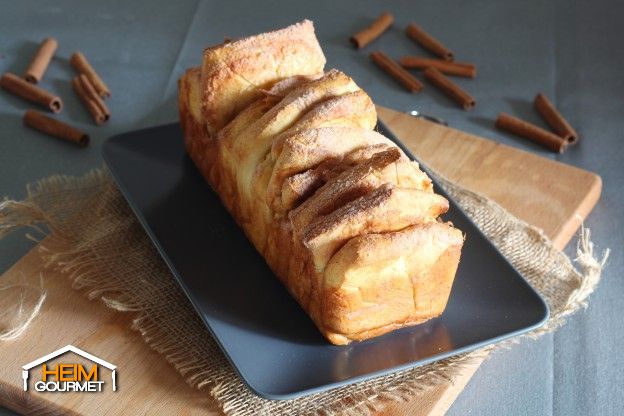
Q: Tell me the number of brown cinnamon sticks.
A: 12